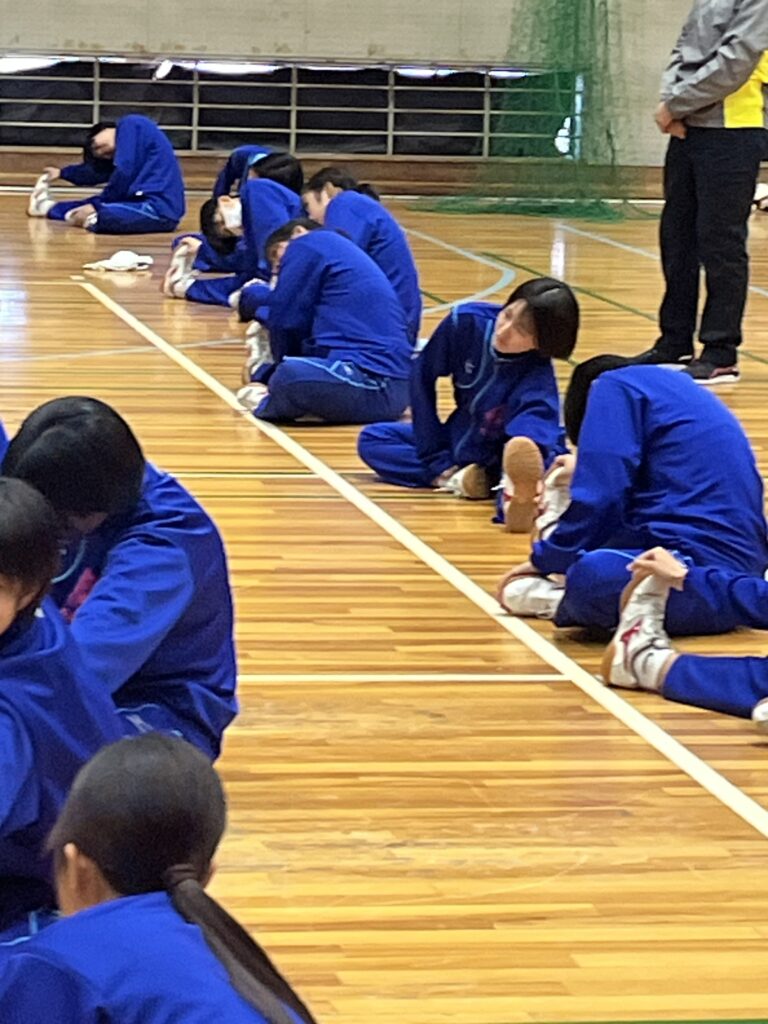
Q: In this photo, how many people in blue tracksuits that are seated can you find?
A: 11